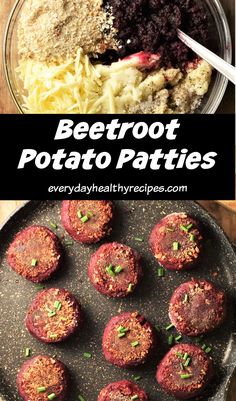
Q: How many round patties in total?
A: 10